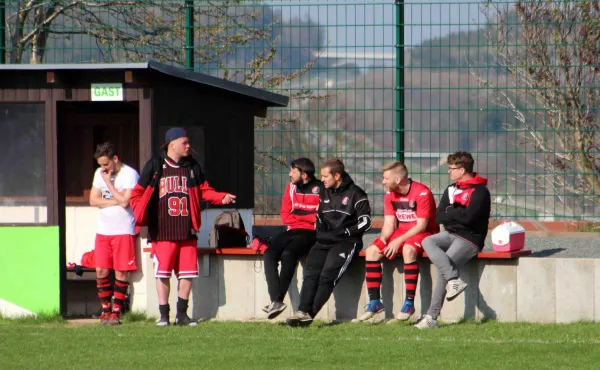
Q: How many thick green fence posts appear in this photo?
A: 3